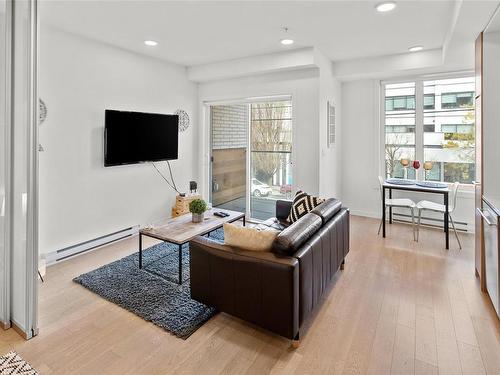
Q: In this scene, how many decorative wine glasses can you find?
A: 3